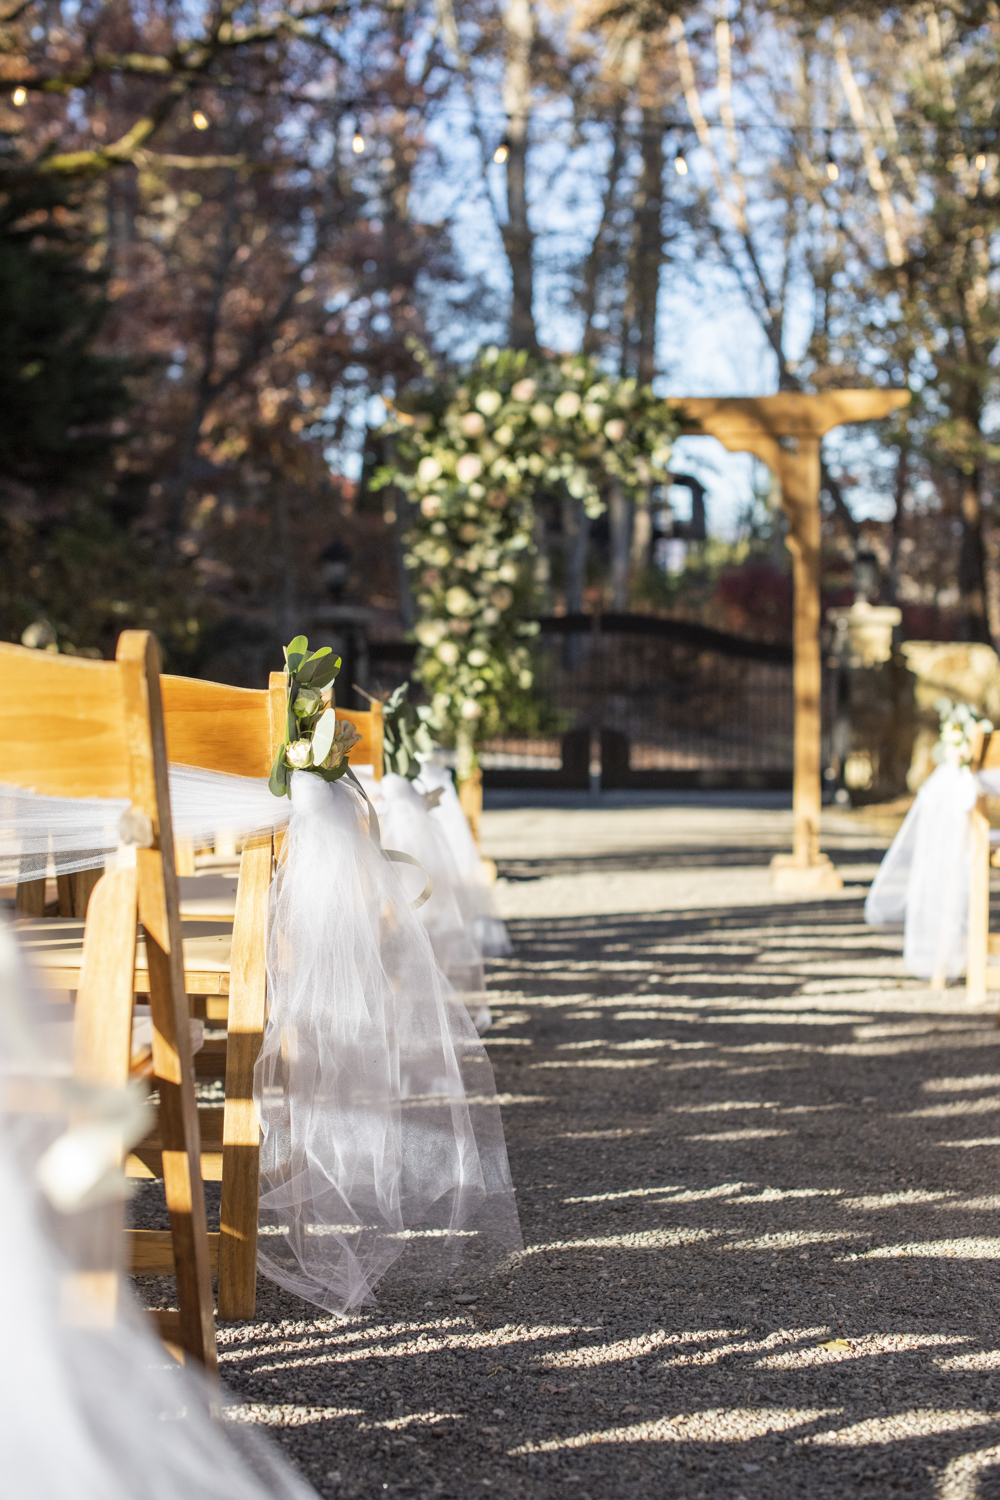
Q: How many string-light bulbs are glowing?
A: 7